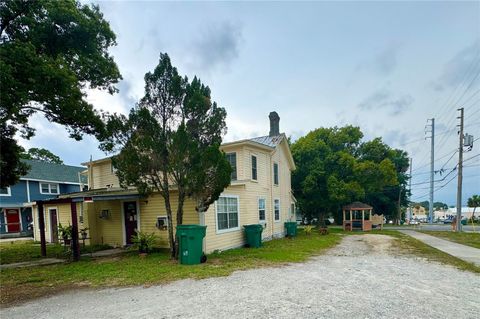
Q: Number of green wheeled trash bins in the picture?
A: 3